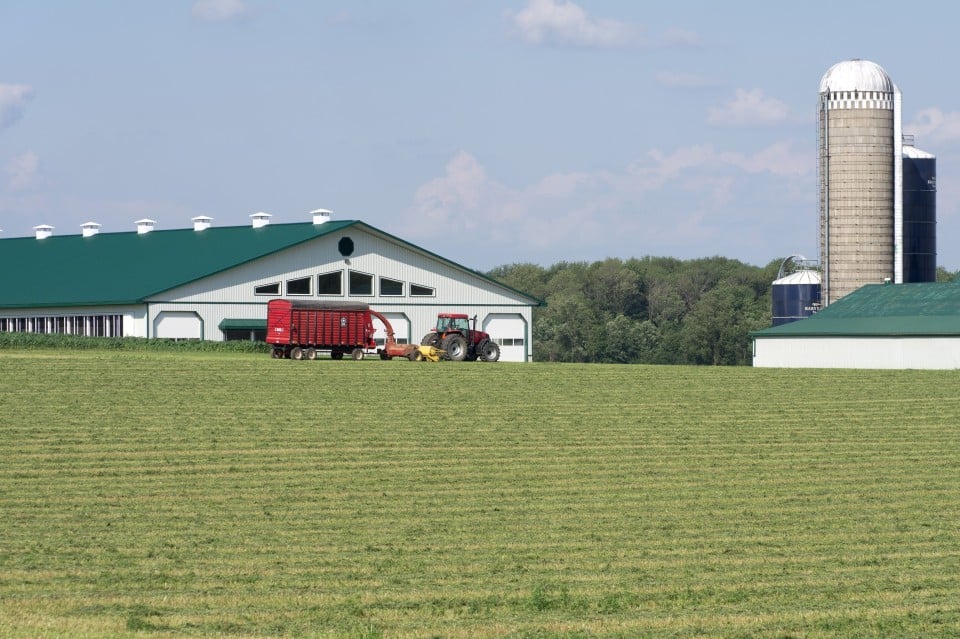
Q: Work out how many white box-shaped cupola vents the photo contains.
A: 6